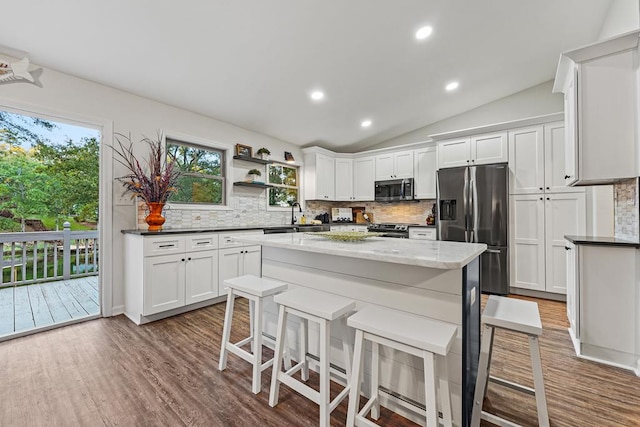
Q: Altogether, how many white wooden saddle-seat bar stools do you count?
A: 4